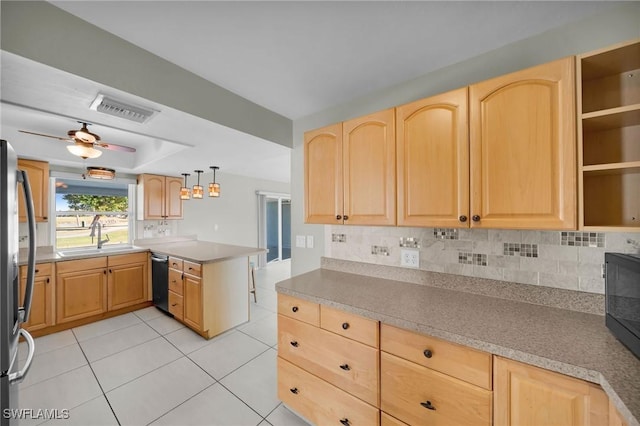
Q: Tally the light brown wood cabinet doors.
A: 12